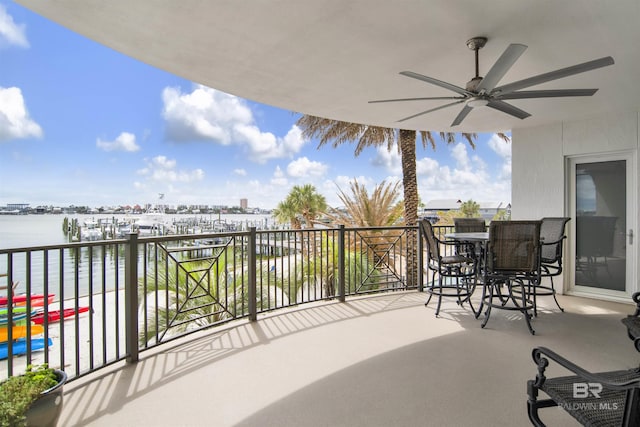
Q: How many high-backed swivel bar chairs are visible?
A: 4